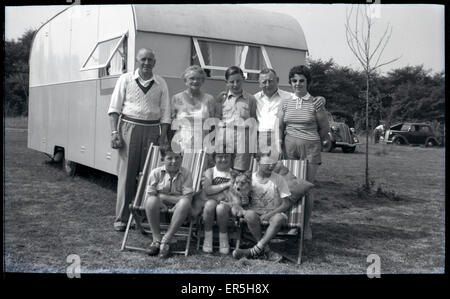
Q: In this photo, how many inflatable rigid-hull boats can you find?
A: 0